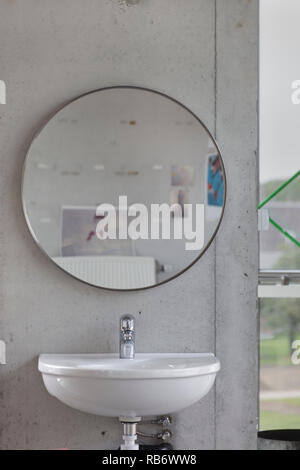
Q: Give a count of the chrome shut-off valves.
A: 2